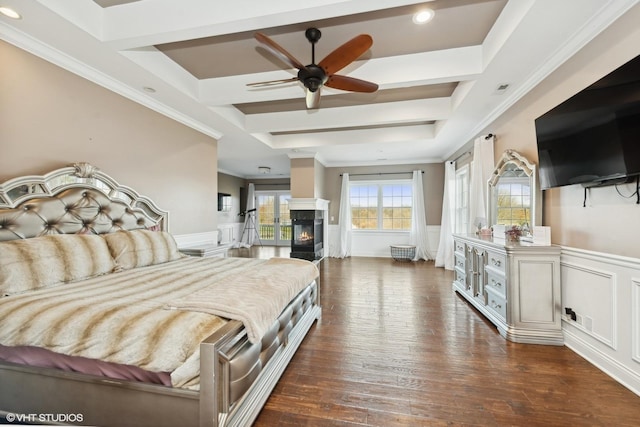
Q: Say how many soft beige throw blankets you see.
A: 1